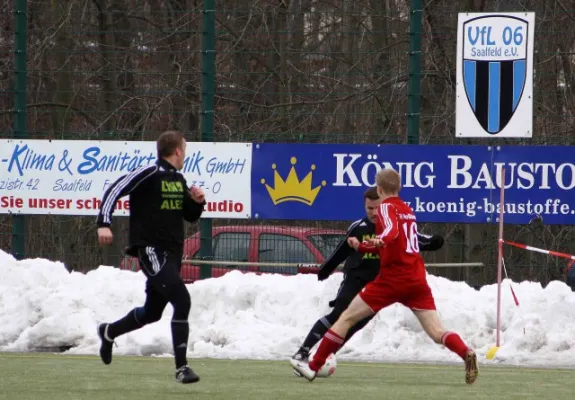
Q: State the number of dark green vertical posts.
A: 3